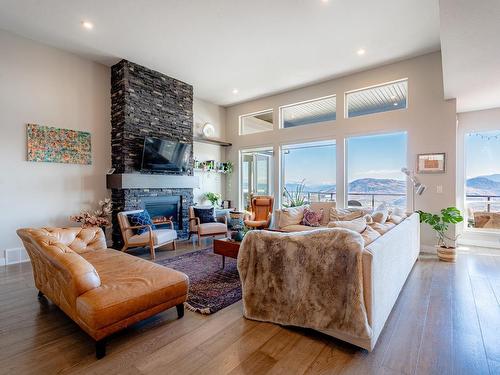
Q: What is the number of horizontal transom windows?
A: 3